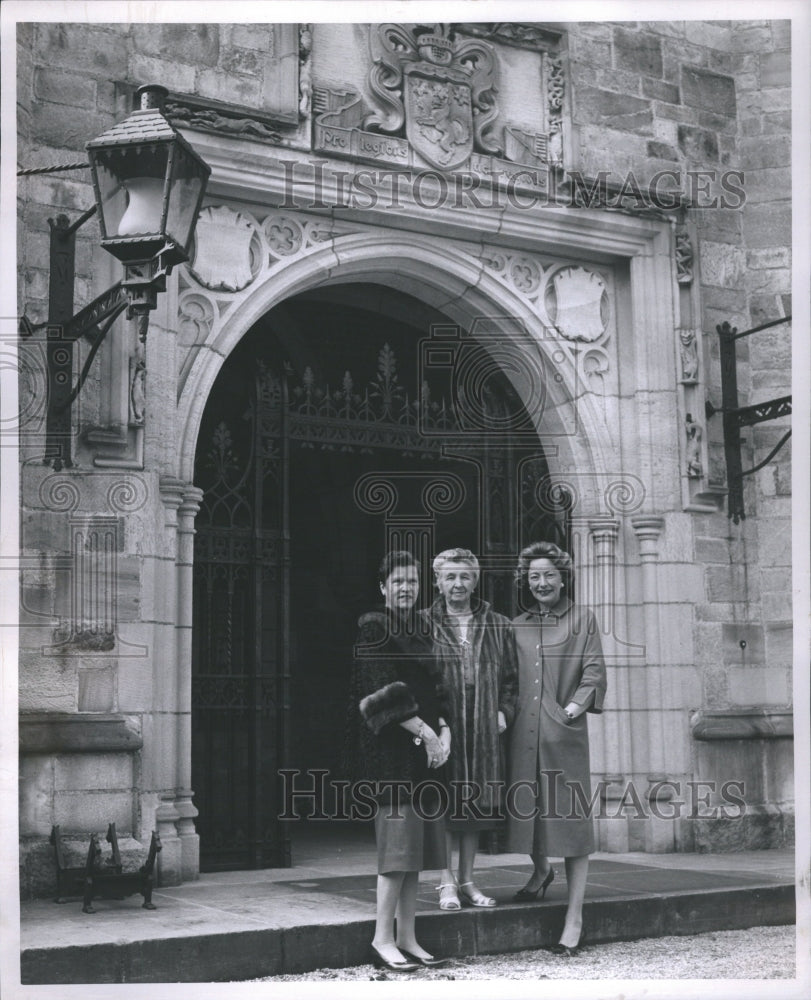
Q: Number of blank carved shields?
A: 2